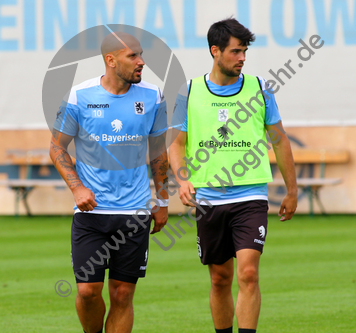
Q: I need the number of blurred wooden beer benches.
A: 2